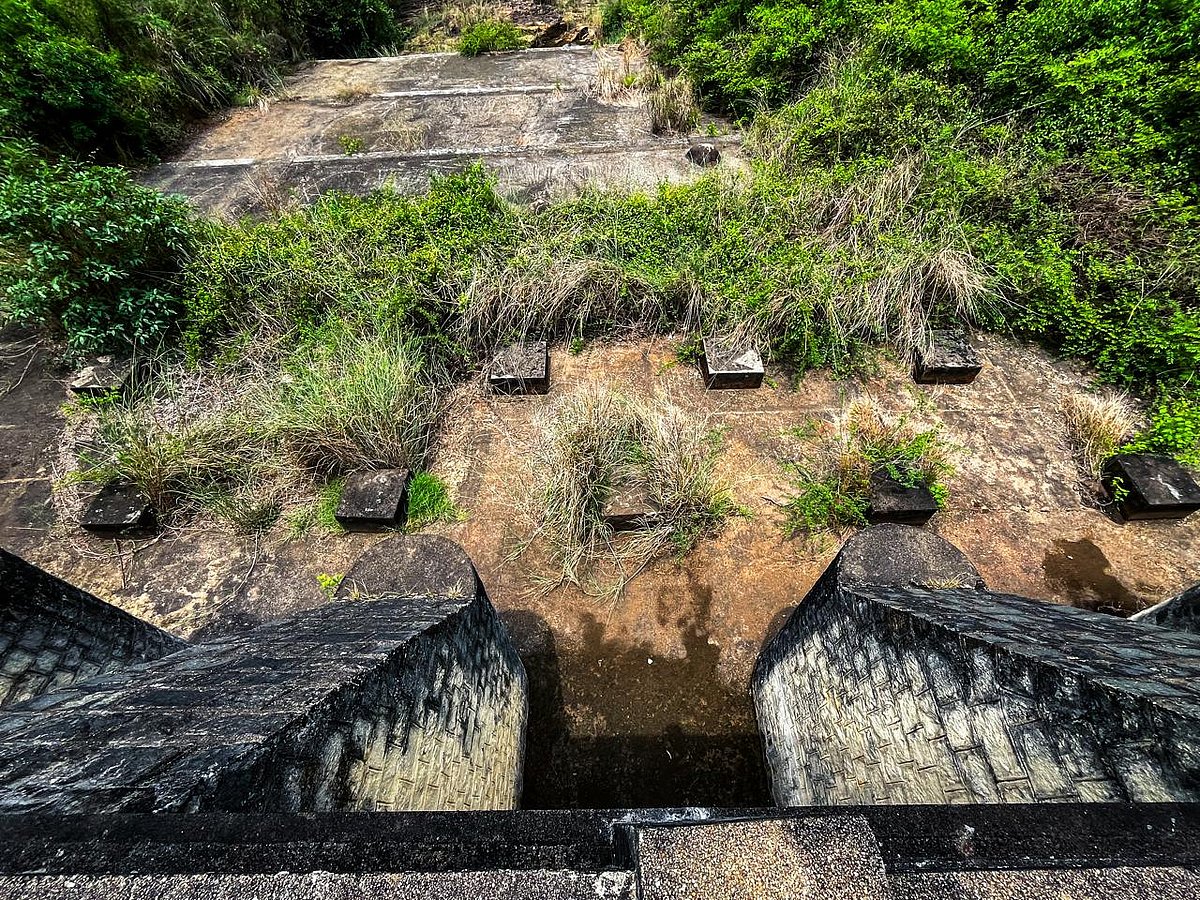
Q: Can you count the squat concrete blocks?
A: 9